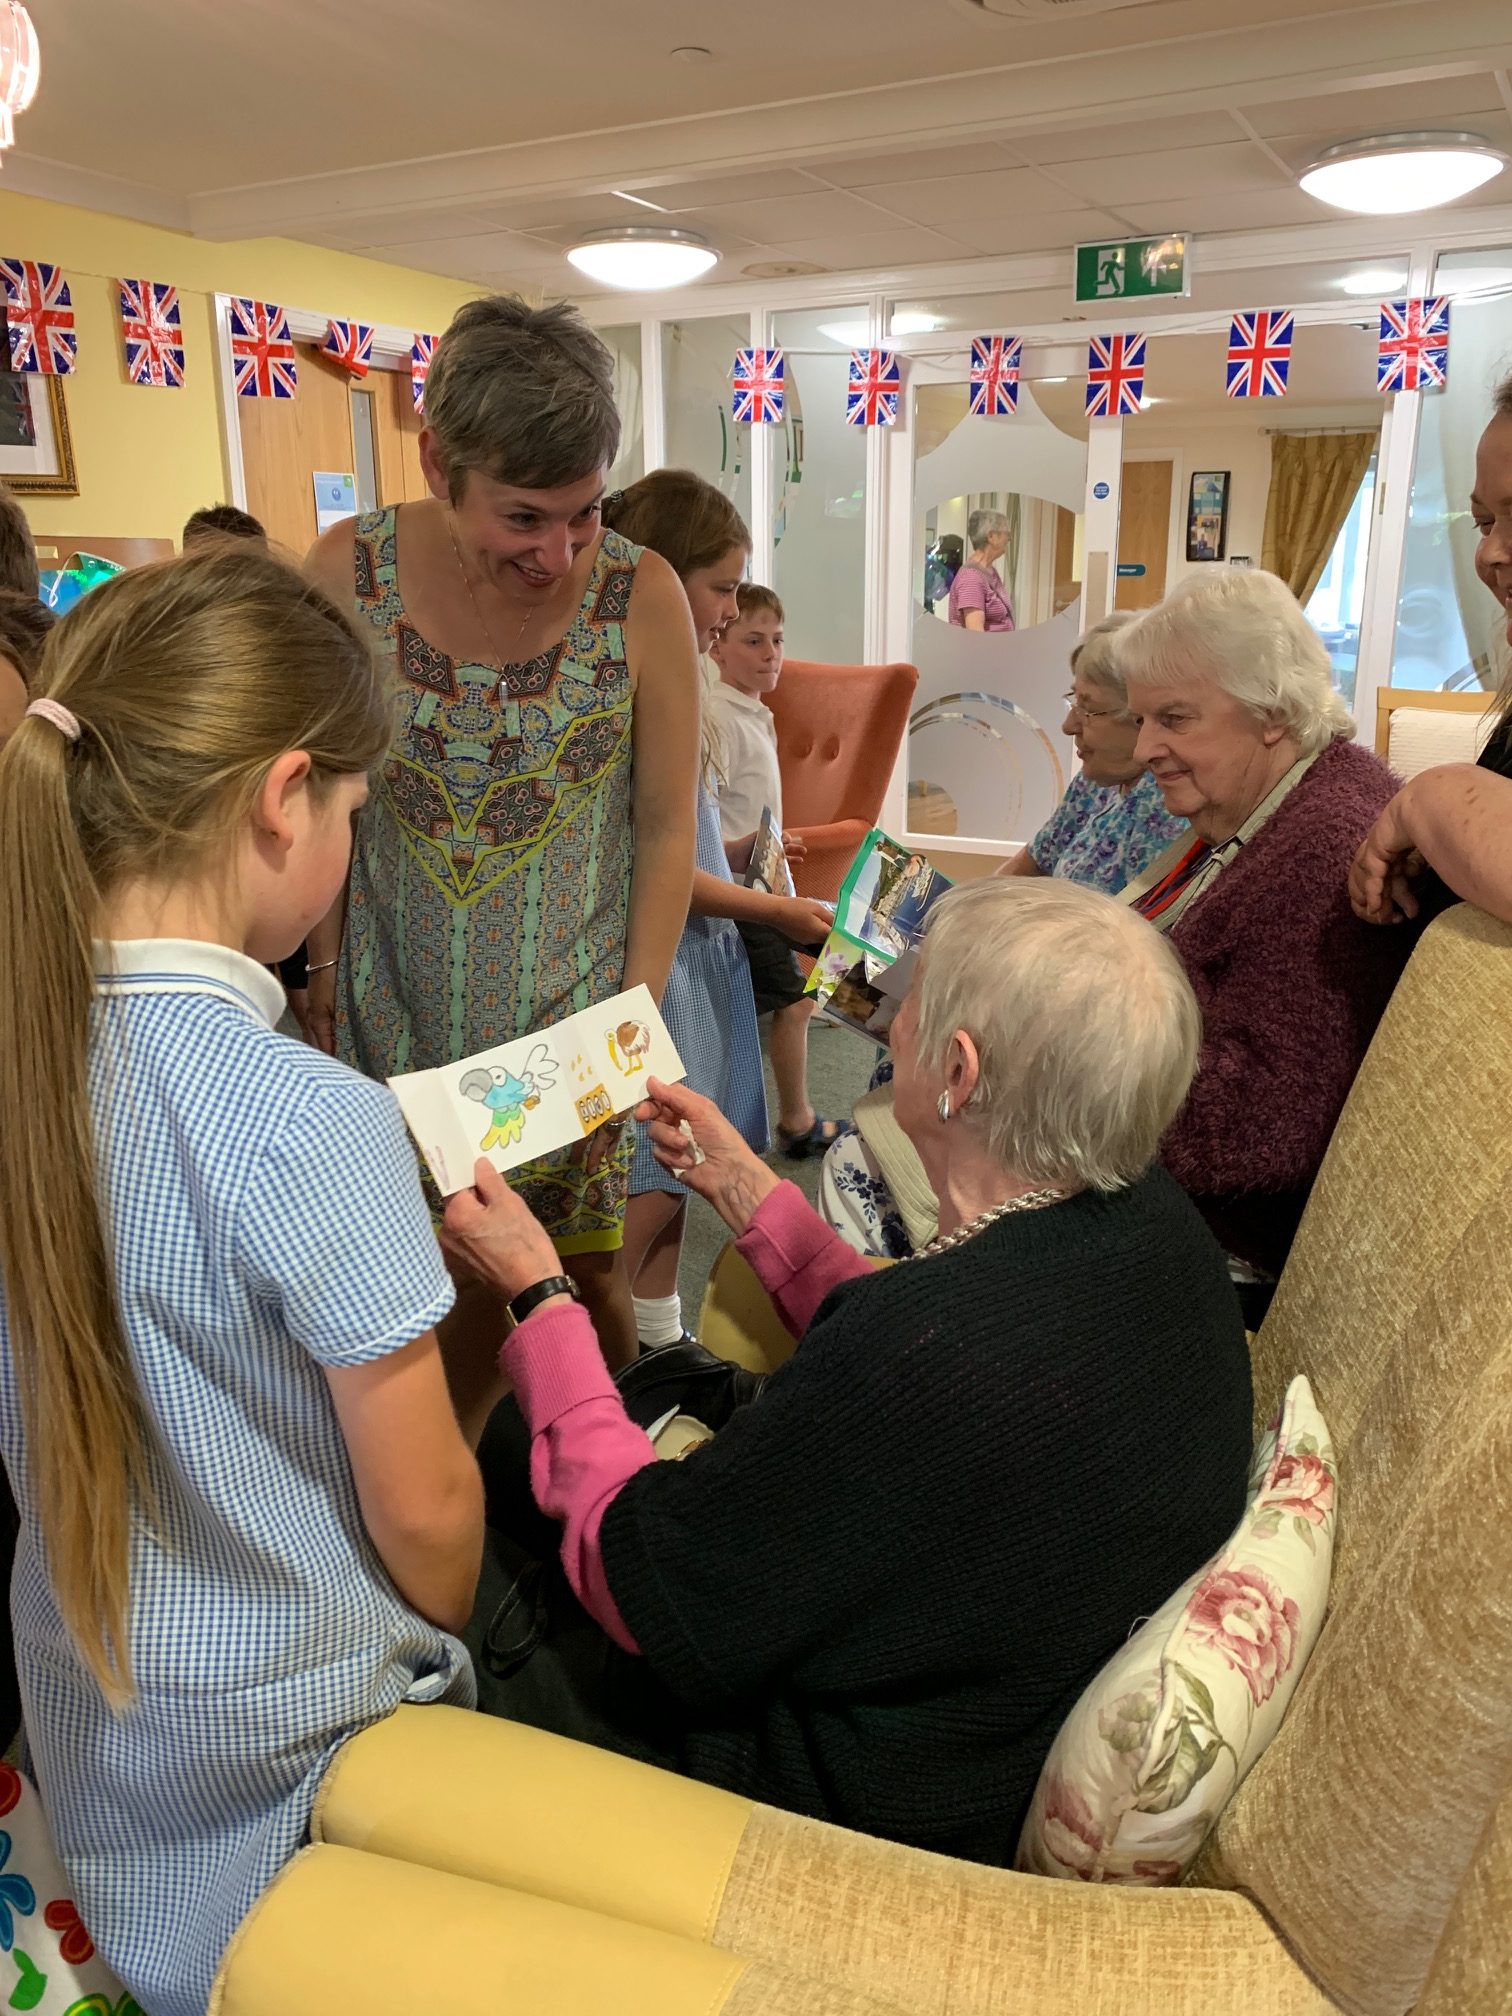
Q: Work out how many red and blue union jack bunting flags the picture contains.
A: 11